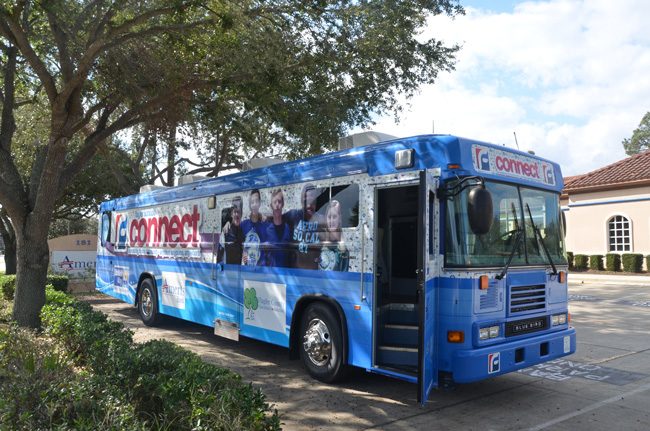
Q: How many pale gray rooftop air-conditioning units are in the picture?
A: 4